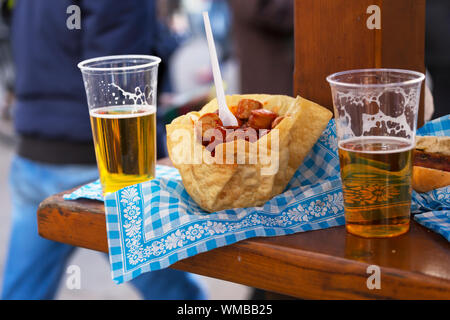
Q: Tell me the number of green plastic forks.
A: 0